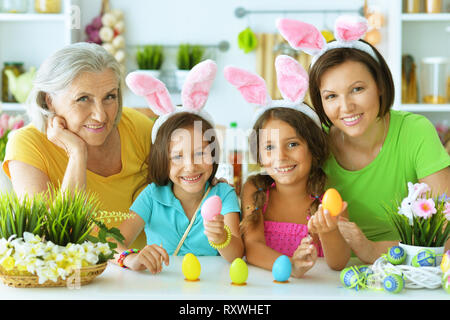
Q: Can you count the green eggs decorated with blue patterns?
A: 5